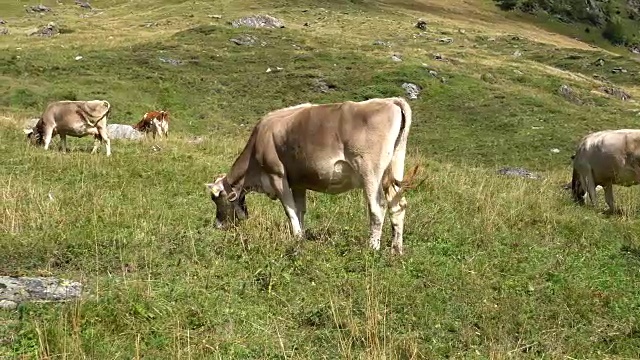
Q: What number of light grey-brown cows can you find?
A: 3